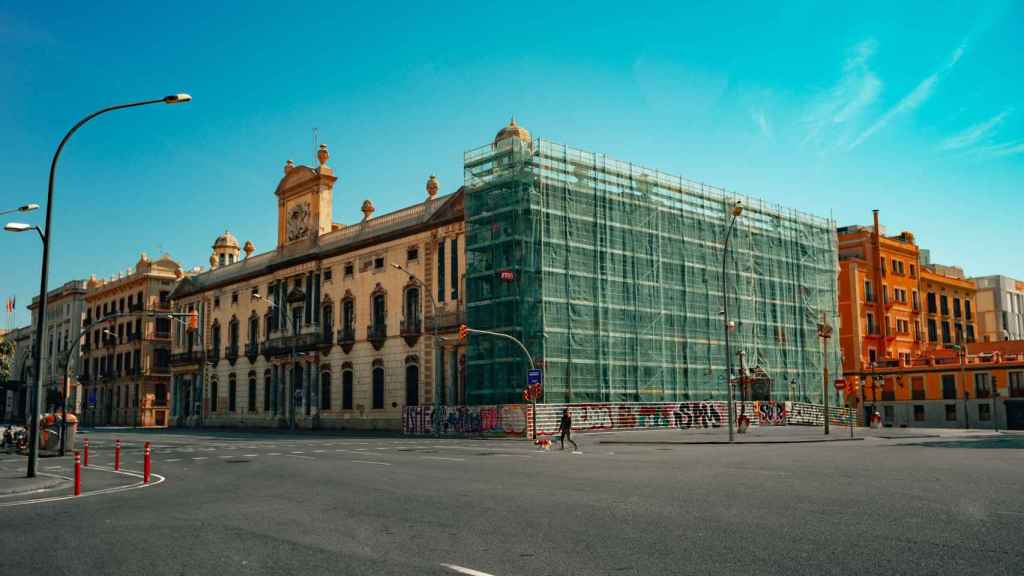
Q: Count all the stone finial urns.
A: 6